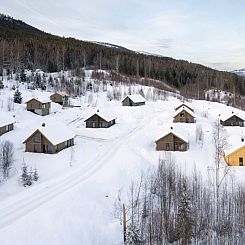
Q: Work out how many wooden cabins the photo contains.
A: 11